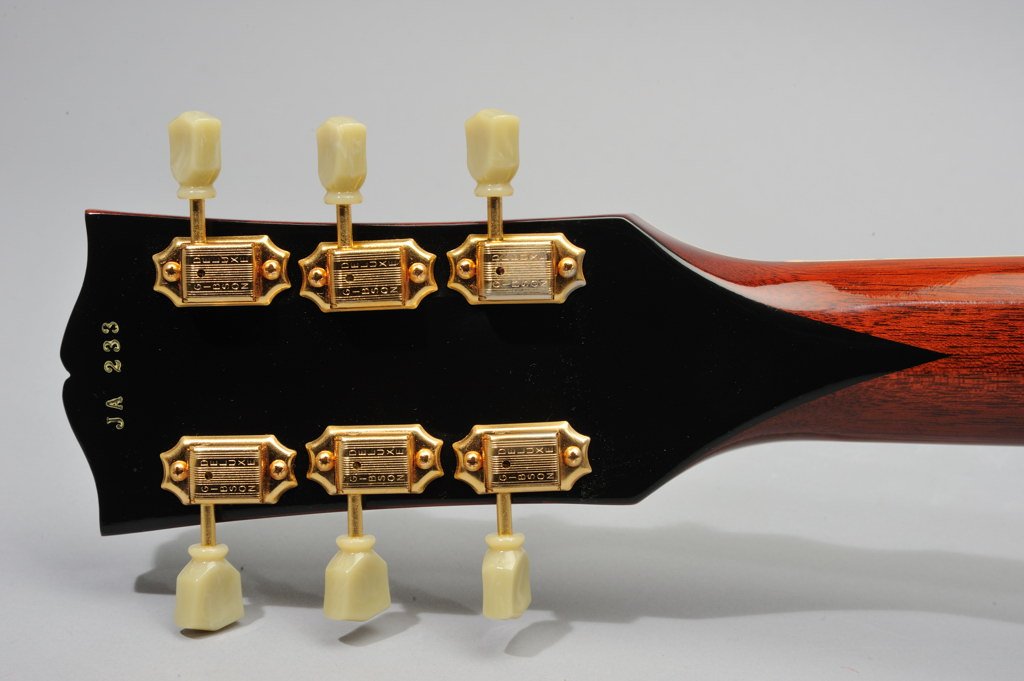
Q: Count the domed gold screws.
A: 12